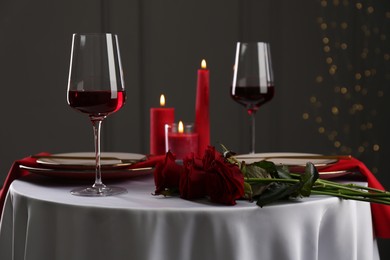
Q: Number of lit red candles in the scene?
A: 3